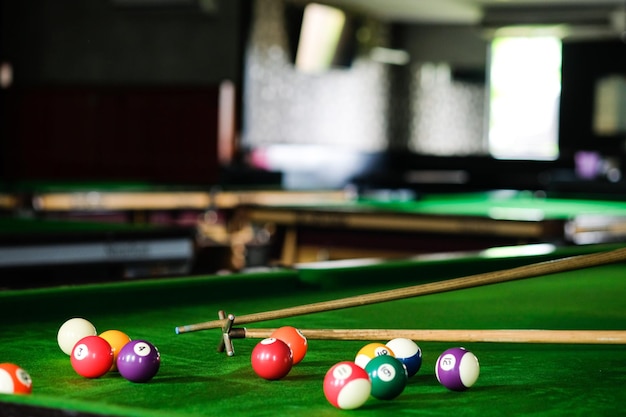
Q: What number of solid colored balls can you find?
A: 6